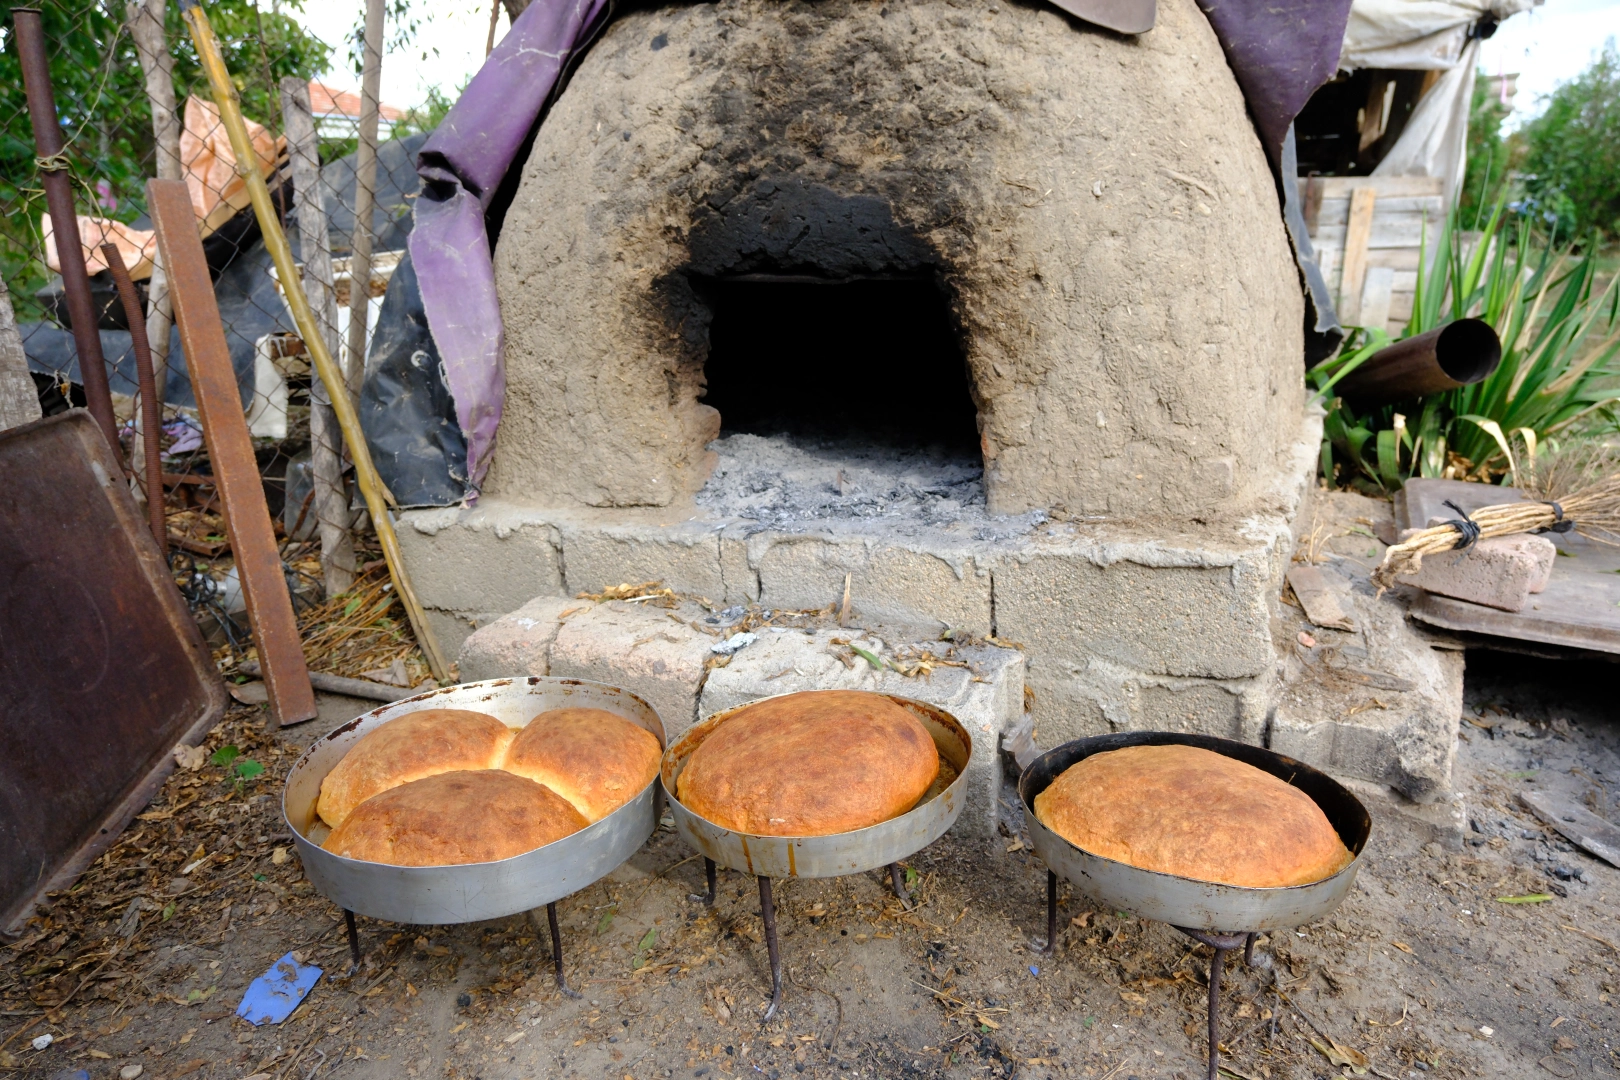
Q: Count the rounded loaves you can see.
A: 5